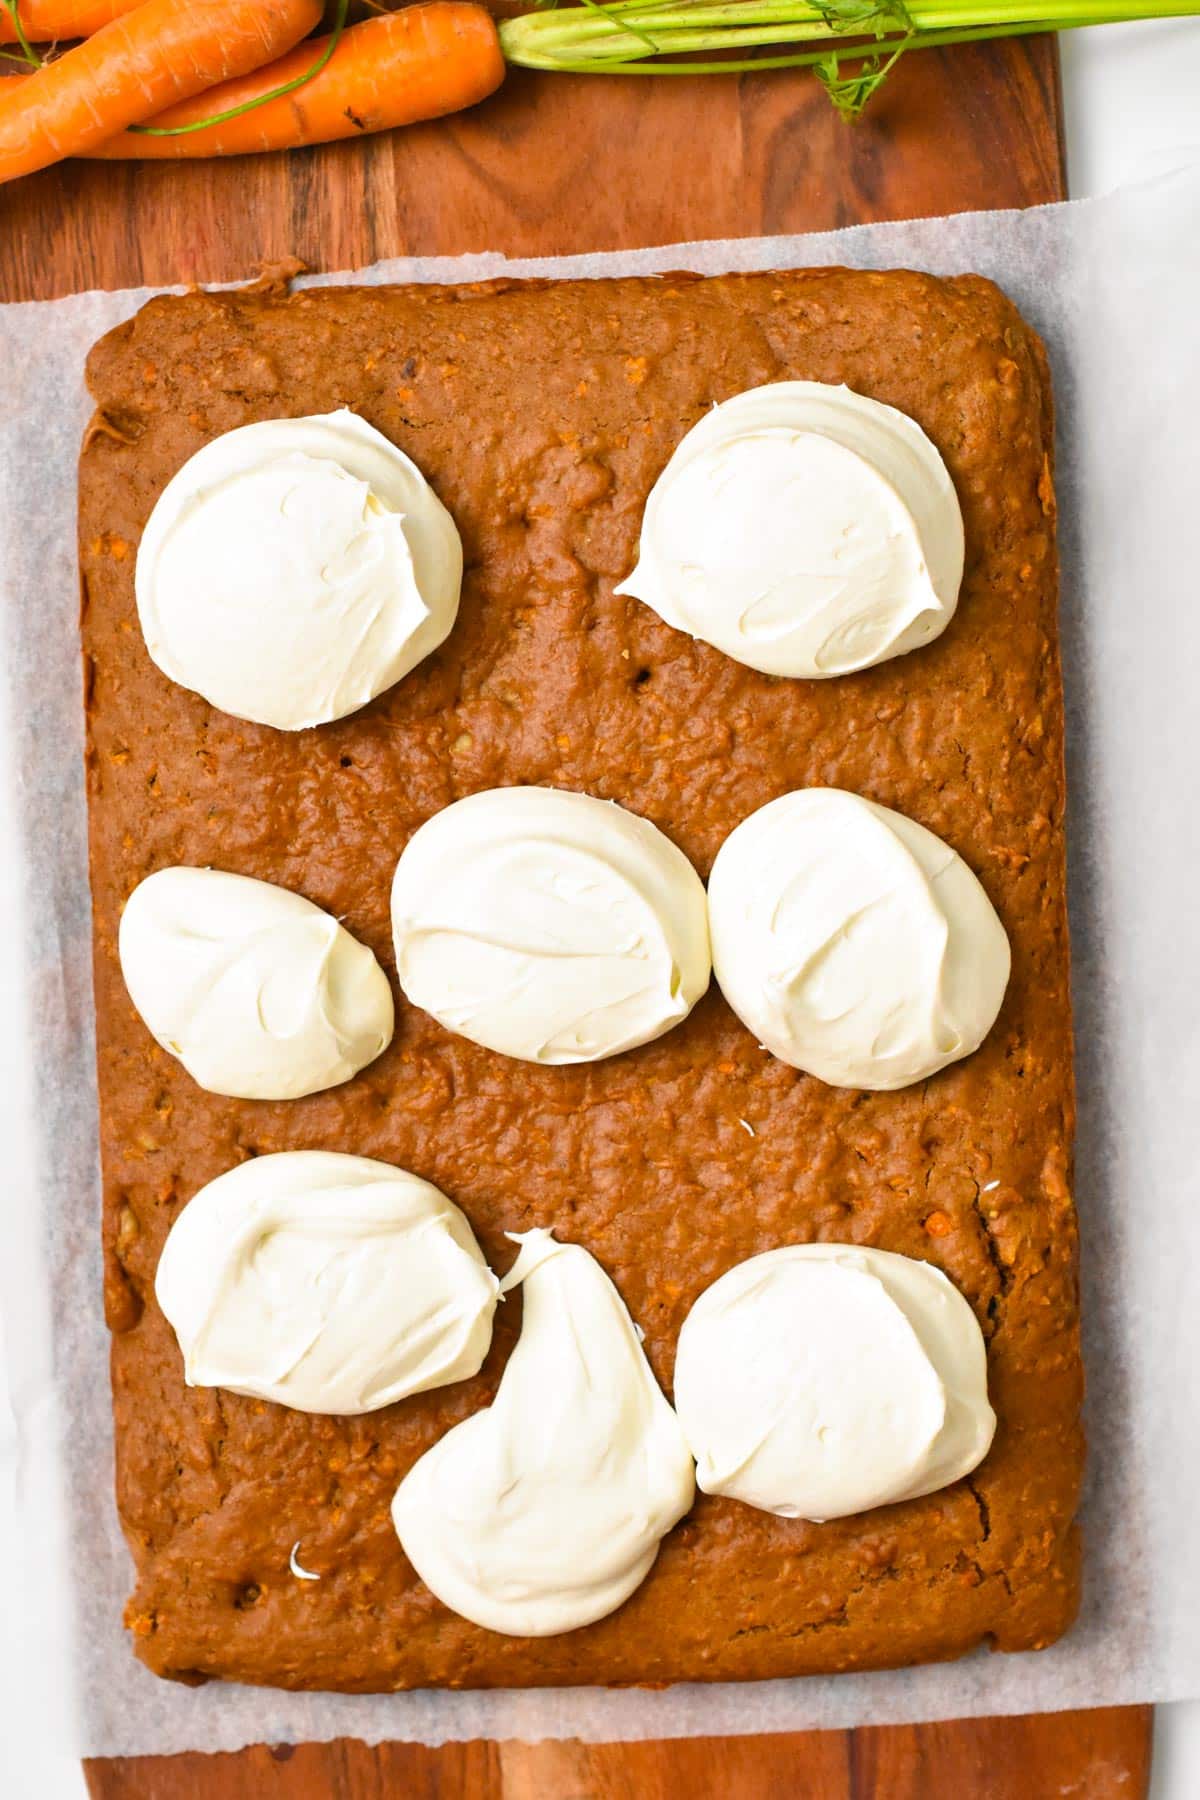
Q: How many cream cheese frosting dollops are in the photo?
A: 8